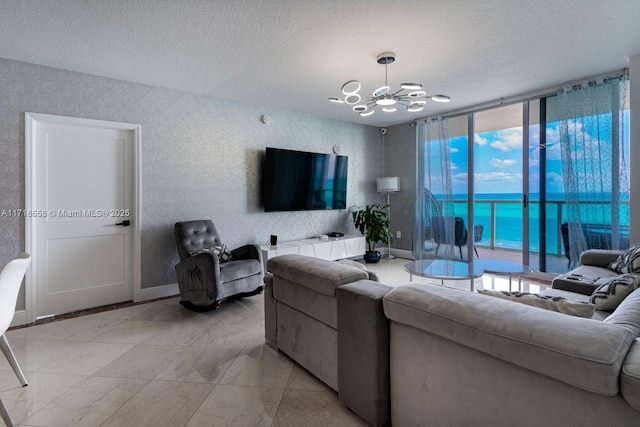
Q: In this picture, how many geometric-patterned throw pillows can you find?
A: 4